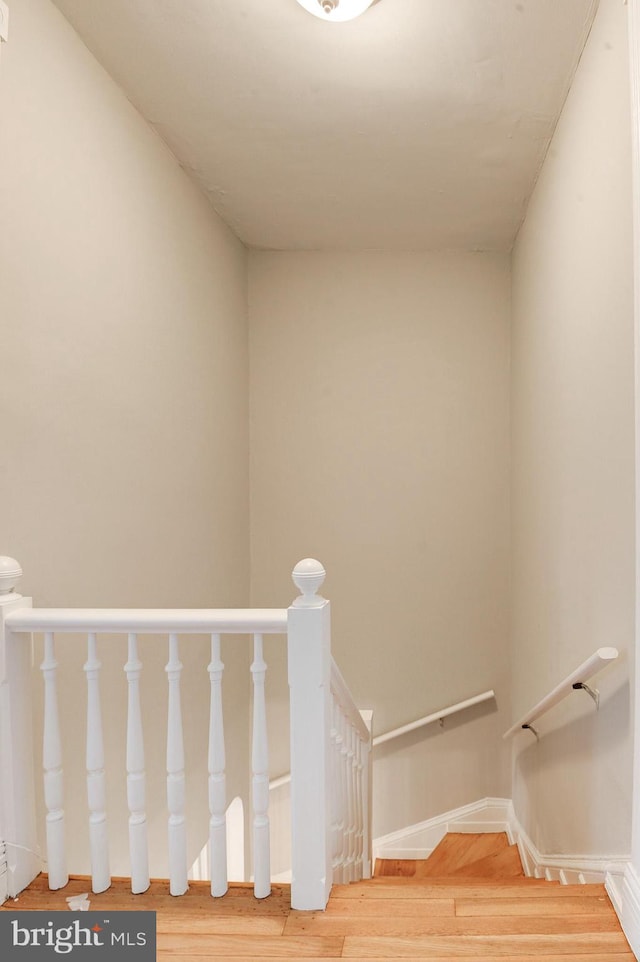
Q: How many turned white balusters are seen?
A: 12